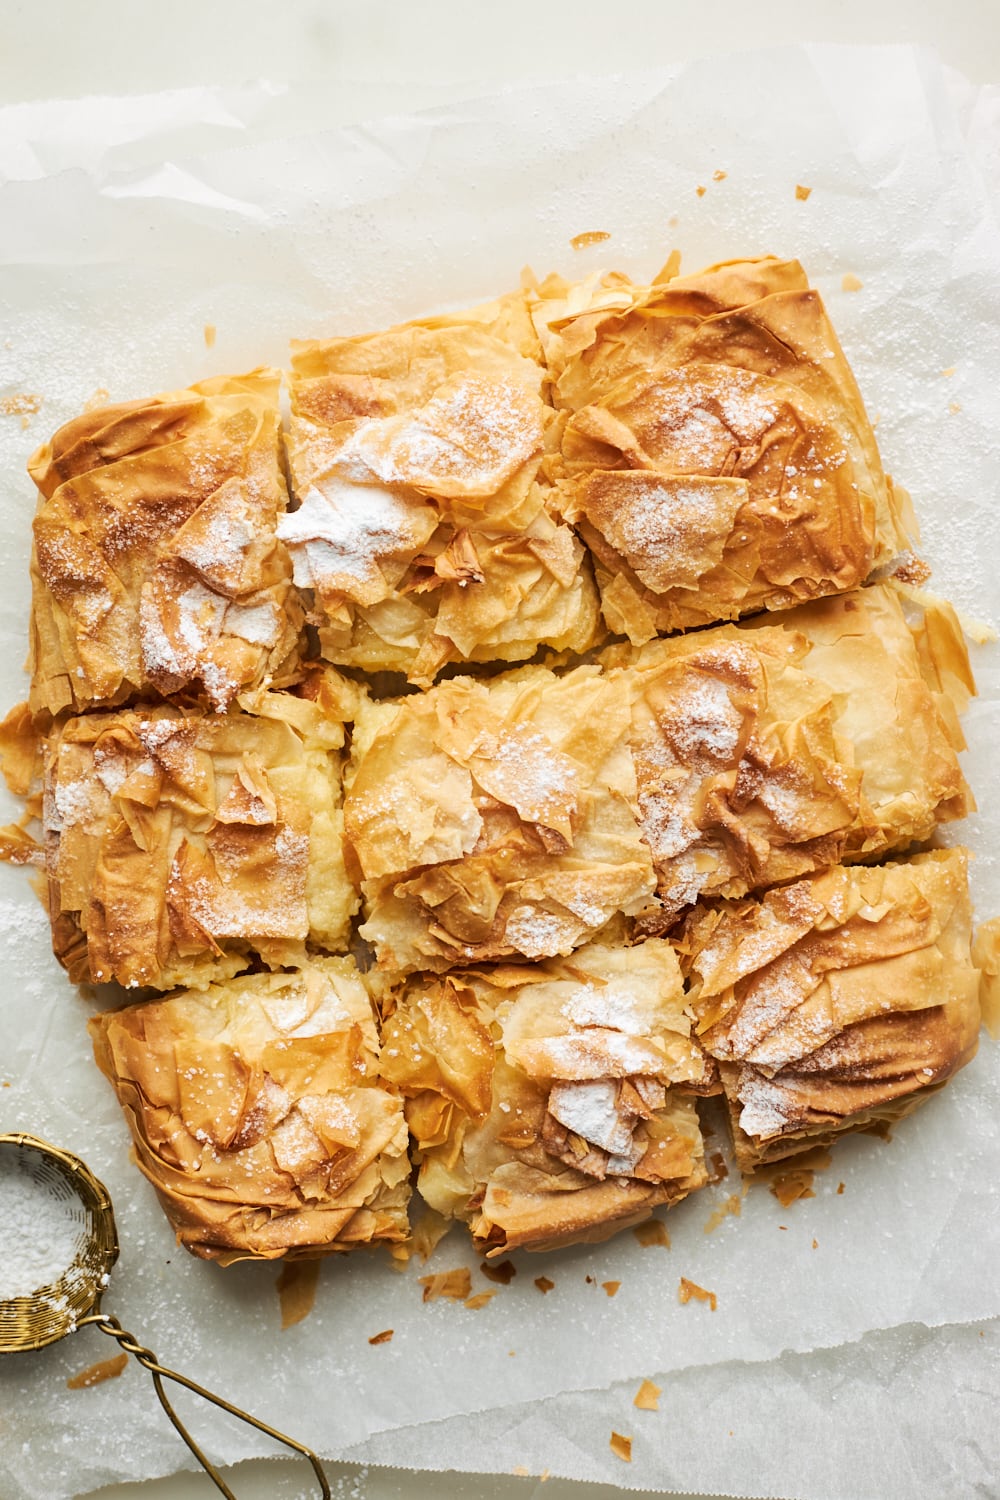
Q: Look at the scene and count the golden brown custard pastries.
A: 9